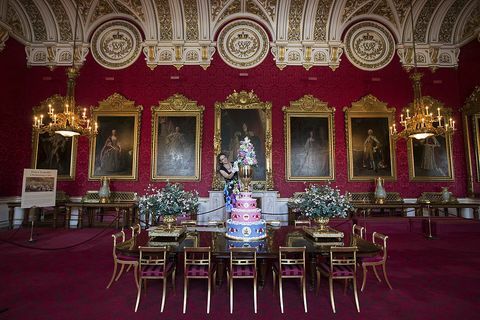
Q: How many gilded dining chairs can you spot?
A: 13